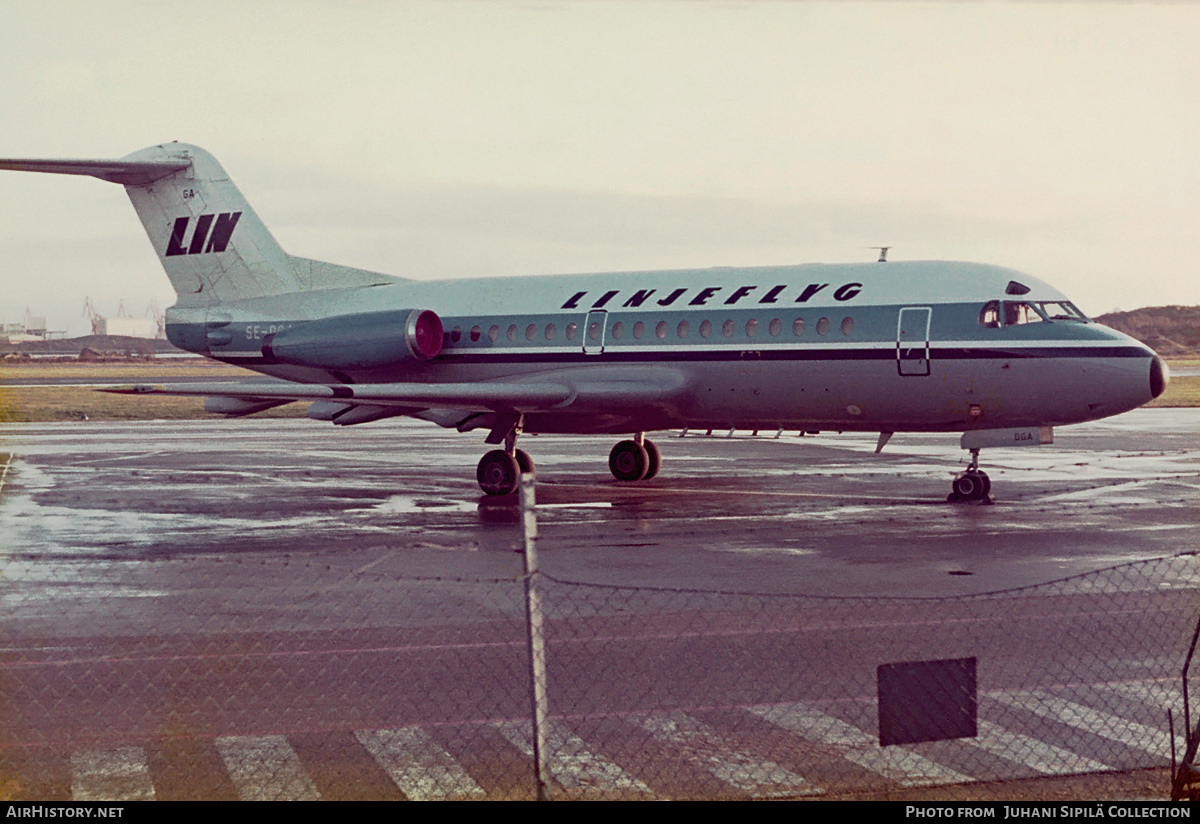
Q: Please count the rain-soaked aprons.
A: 1